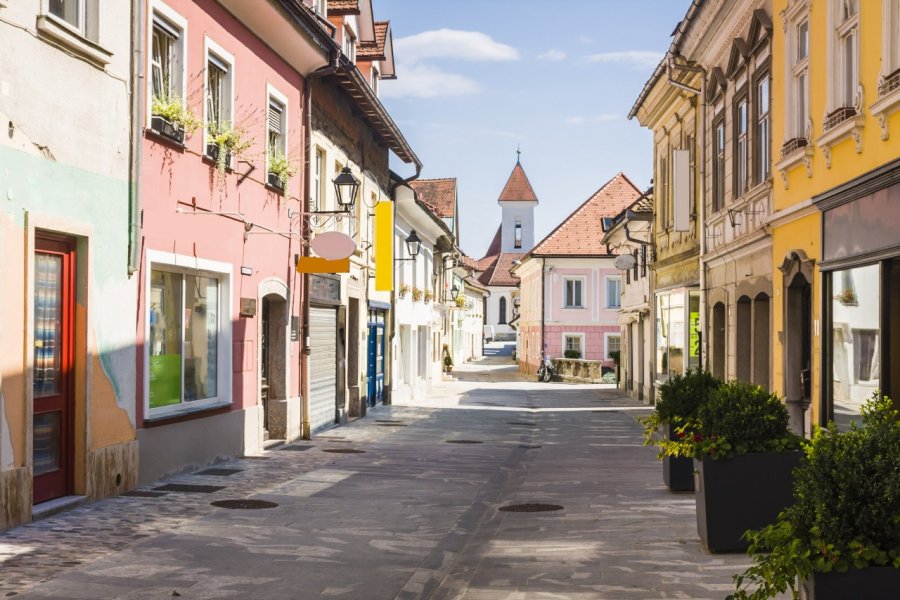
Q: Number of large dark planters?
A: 3